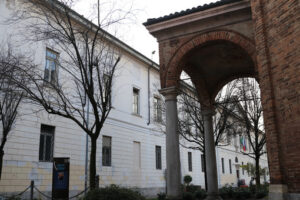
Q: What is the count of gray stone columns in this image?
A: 2